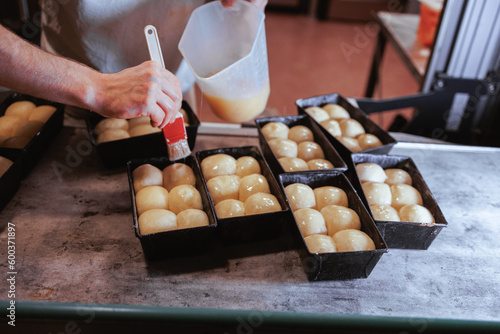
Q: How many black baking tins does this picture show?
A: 9